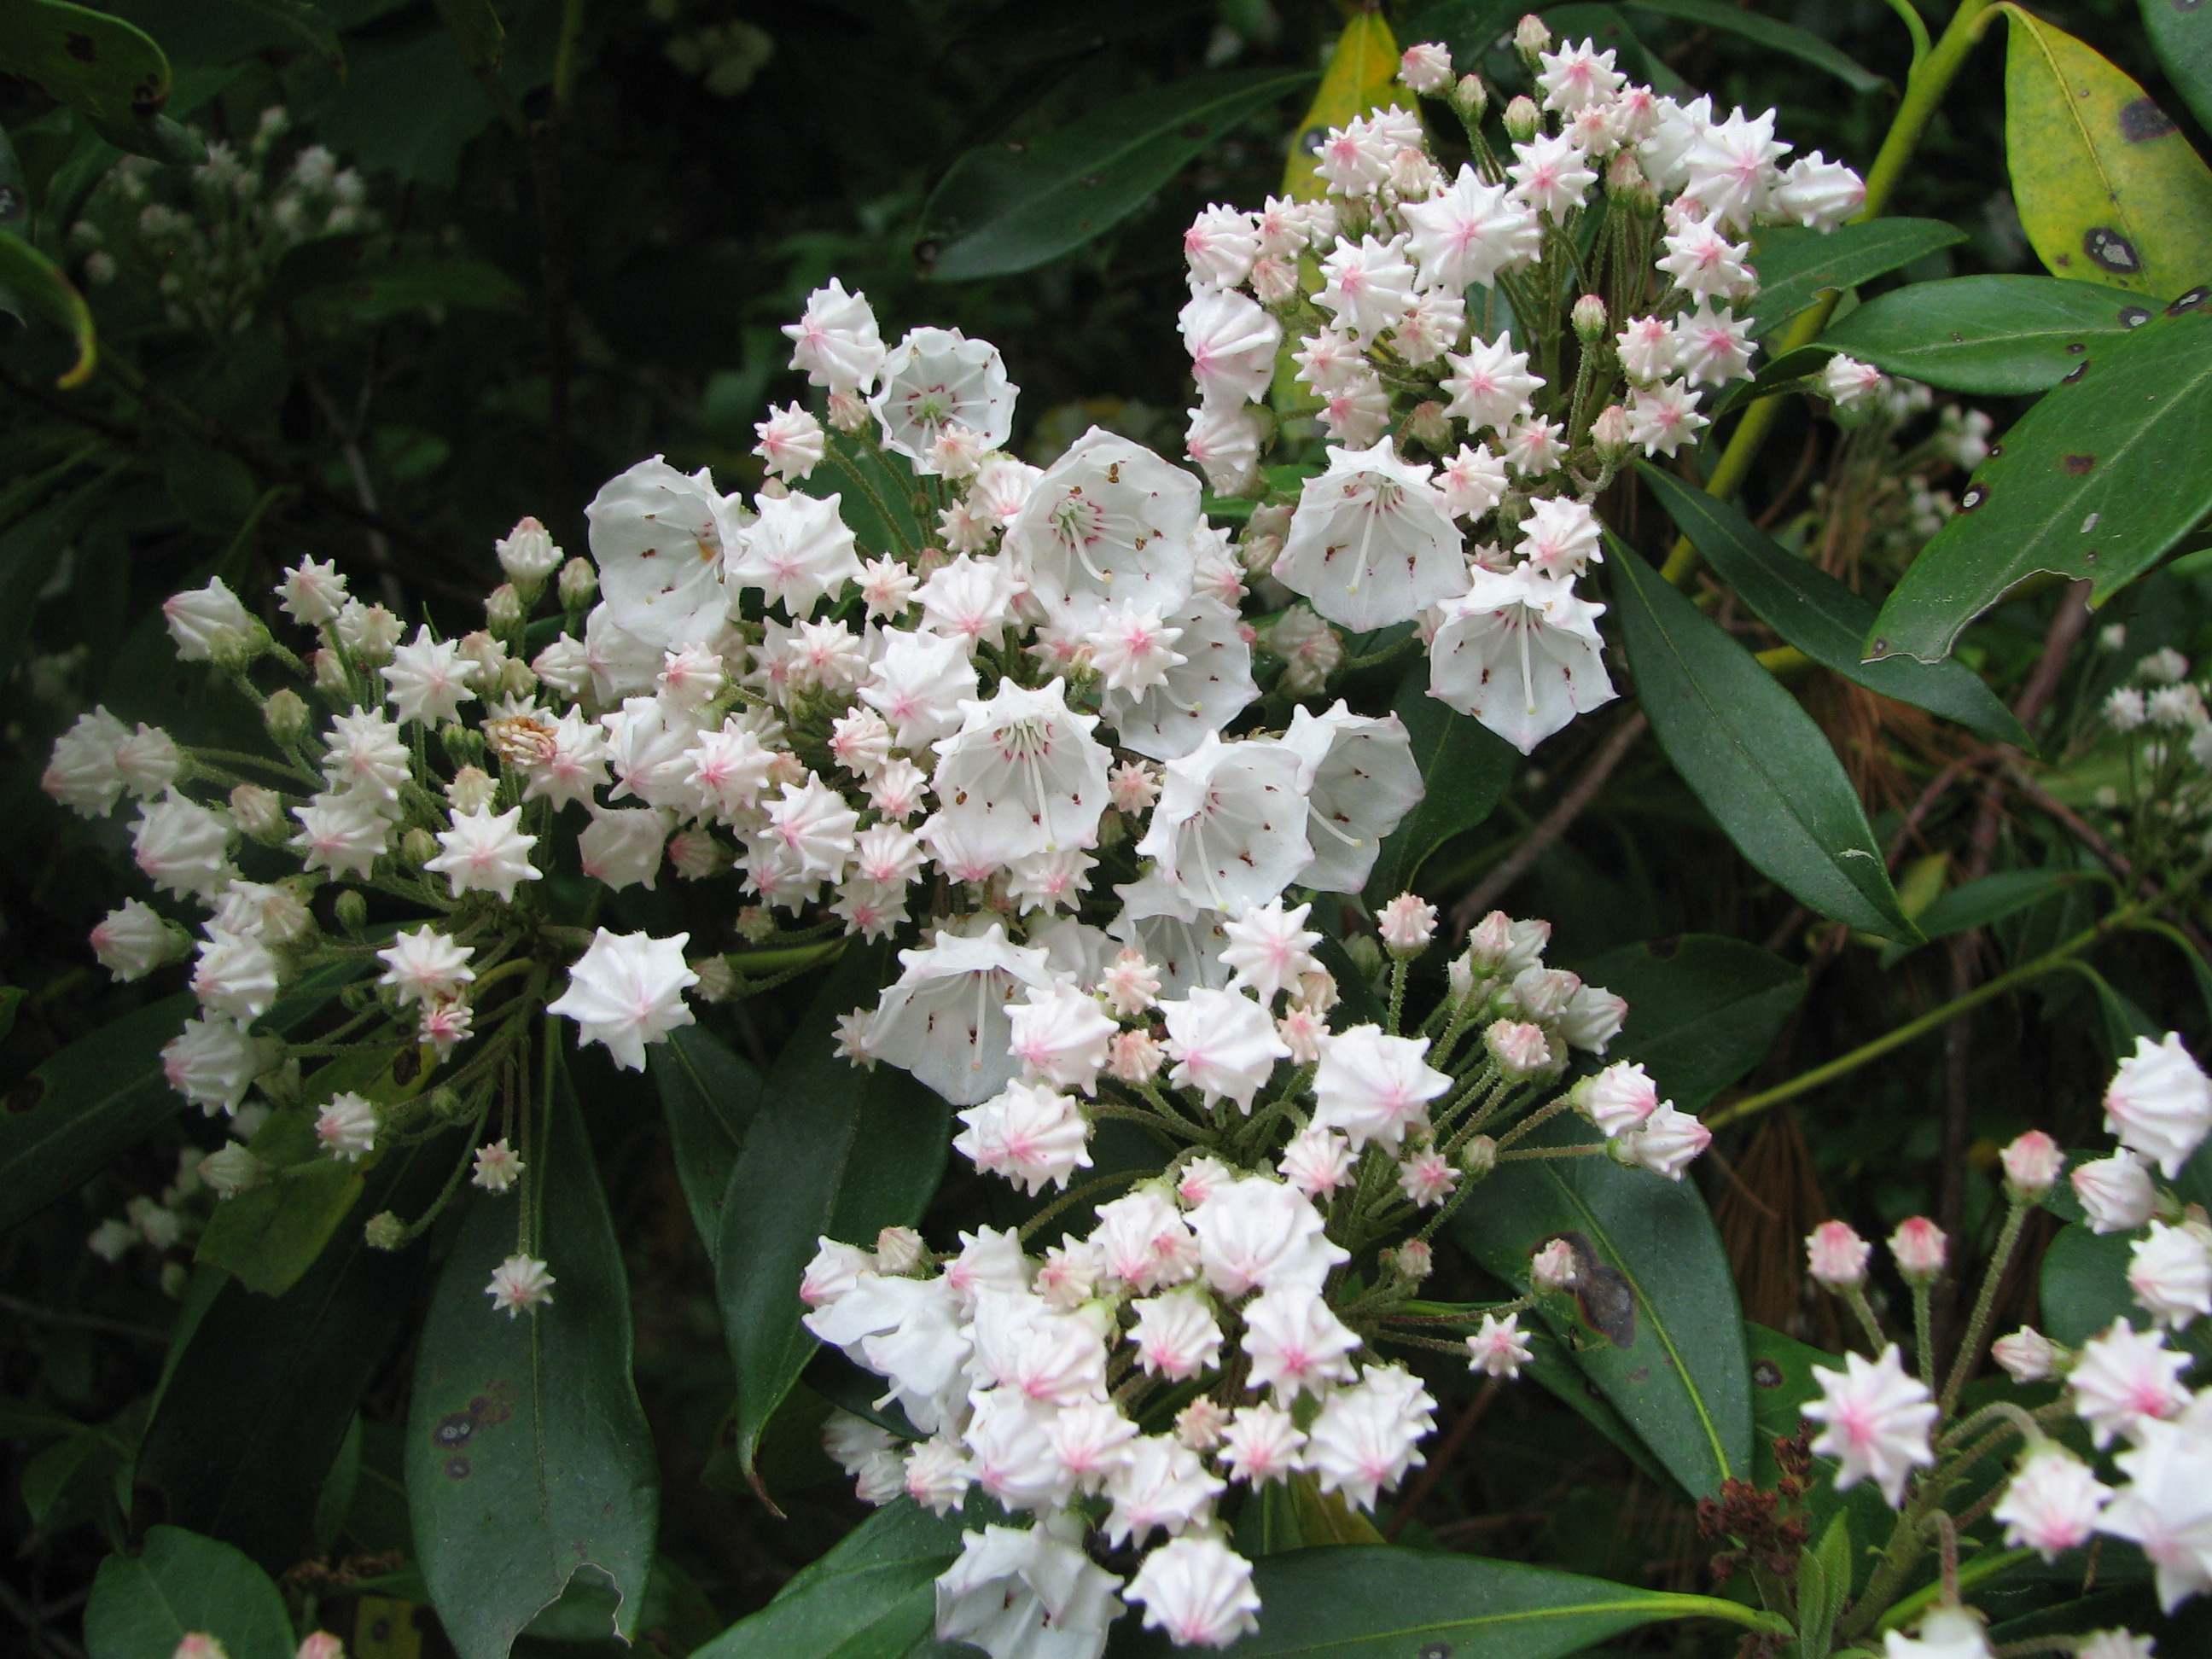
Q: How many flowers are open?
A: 13